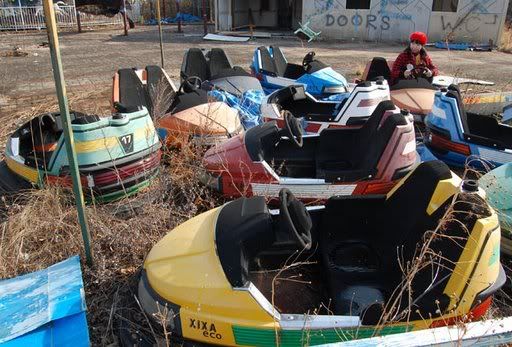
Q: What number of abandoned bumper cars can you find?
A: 10